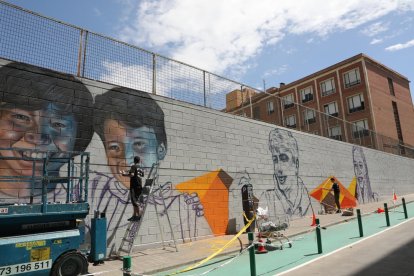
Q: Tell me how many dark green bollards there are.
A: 6